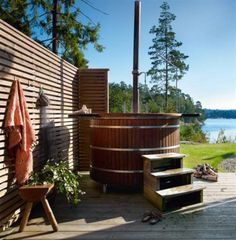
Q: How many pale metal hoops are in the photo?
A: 3